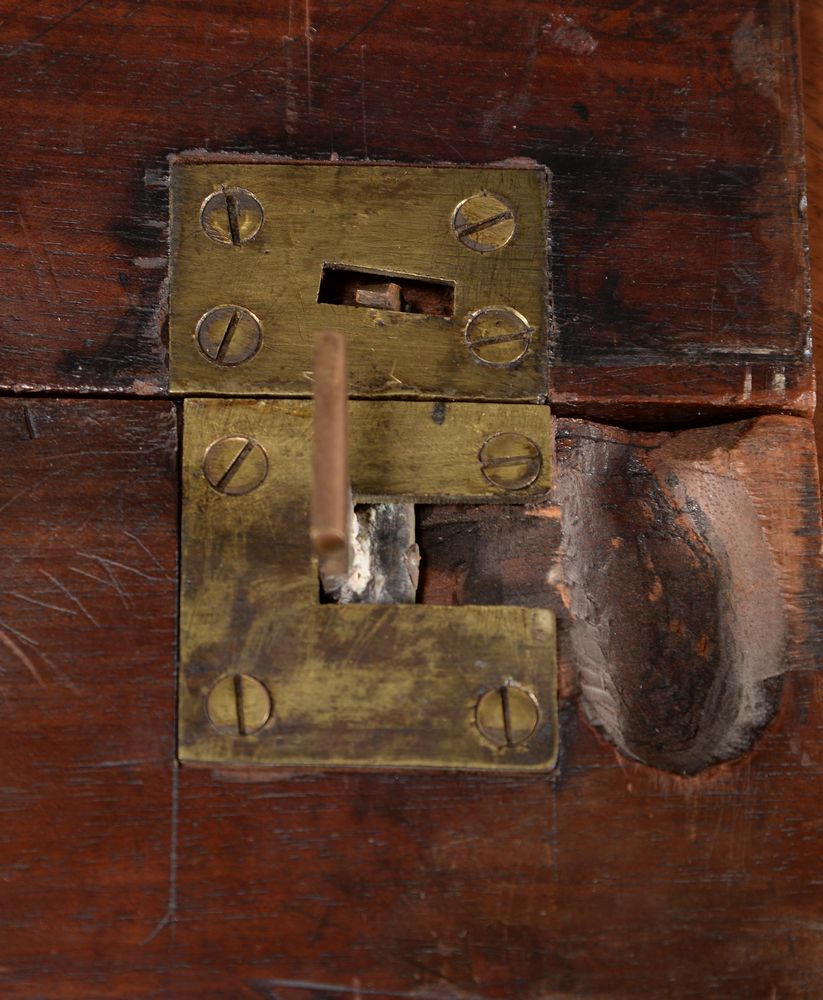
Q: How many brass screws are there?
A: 8